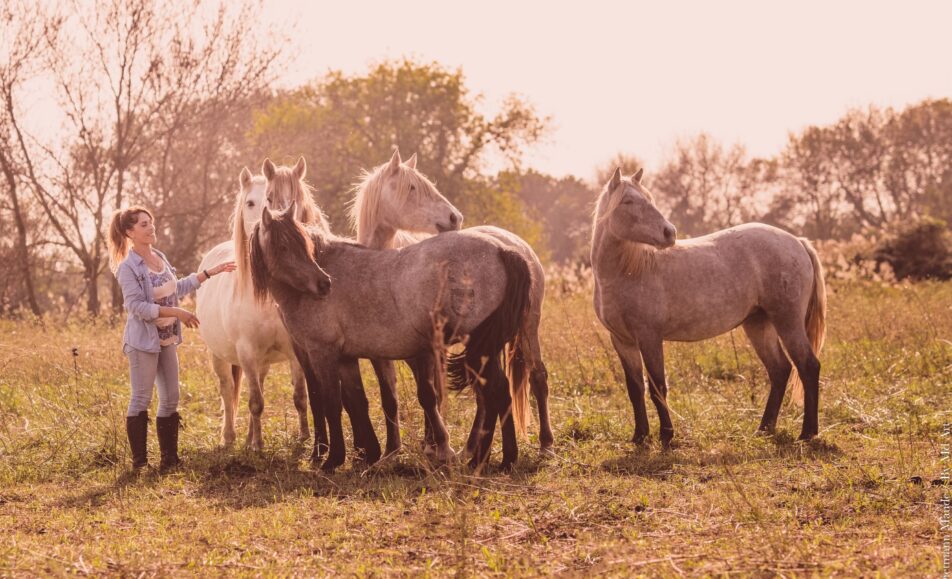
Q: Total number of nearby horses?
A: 5